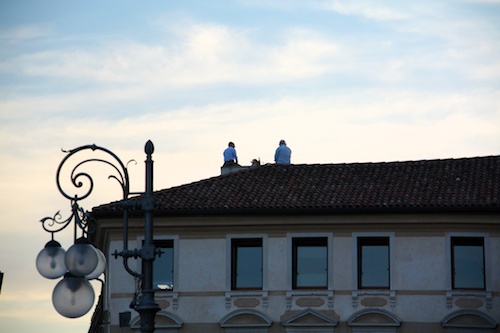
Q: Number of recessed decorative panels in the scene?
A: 5